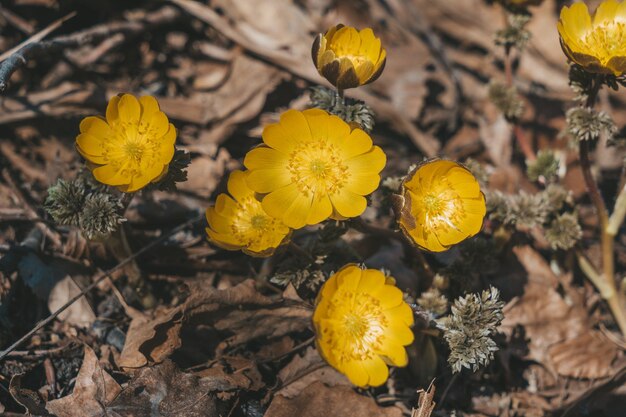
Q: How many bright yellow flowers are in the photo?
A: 7